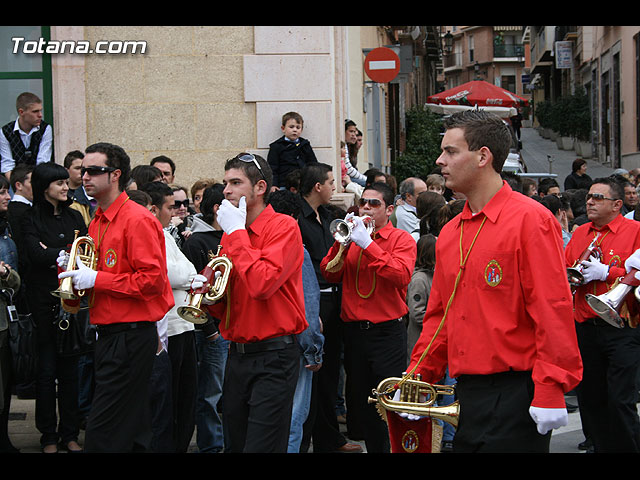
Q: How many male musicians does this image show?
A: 5